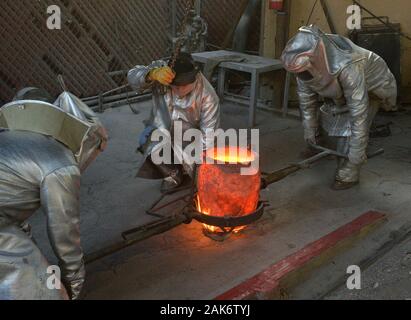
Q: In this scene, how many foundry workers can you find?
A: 3